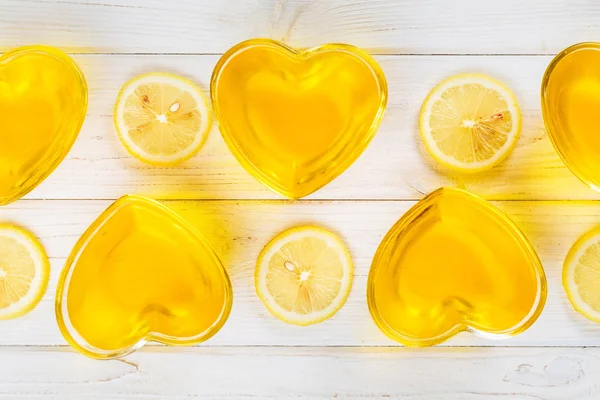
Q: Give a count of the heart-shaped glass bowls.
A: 5